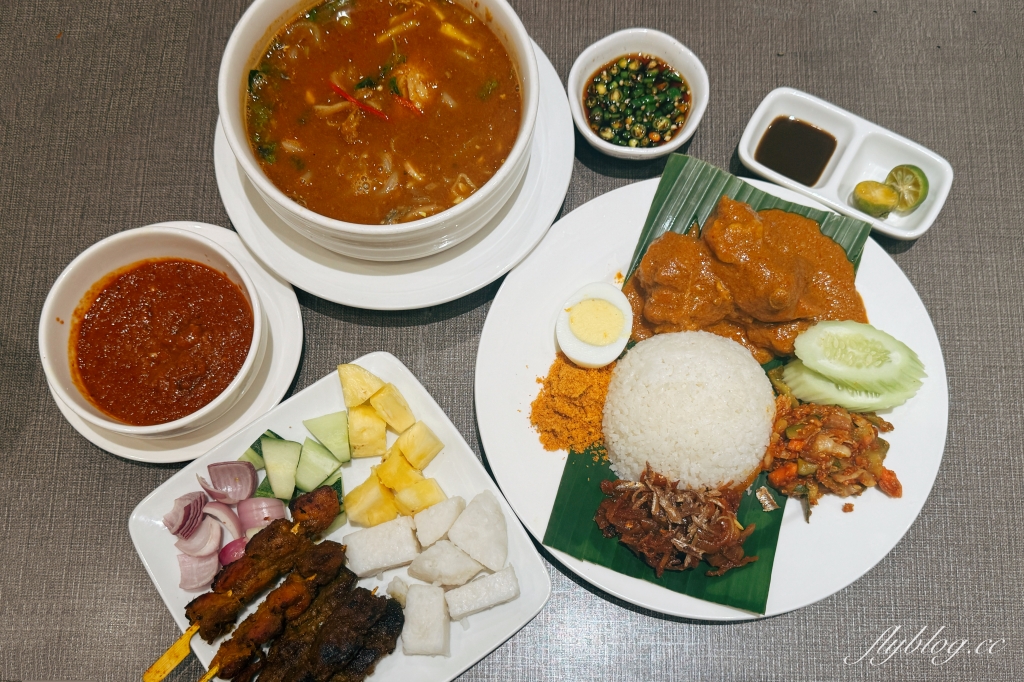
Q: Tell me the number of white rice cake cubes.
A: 6